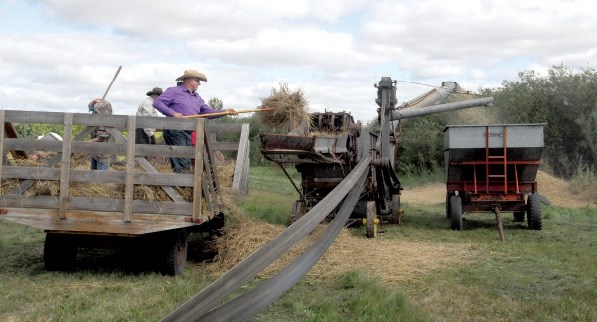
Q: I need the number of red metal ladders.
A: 1